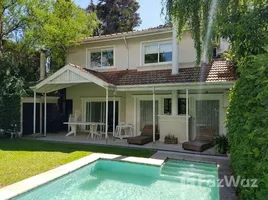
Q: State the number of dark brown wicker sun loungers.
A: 2